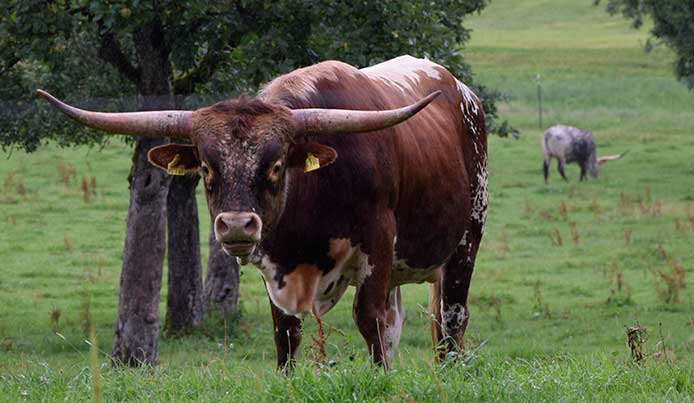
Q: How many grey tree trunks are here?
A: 3